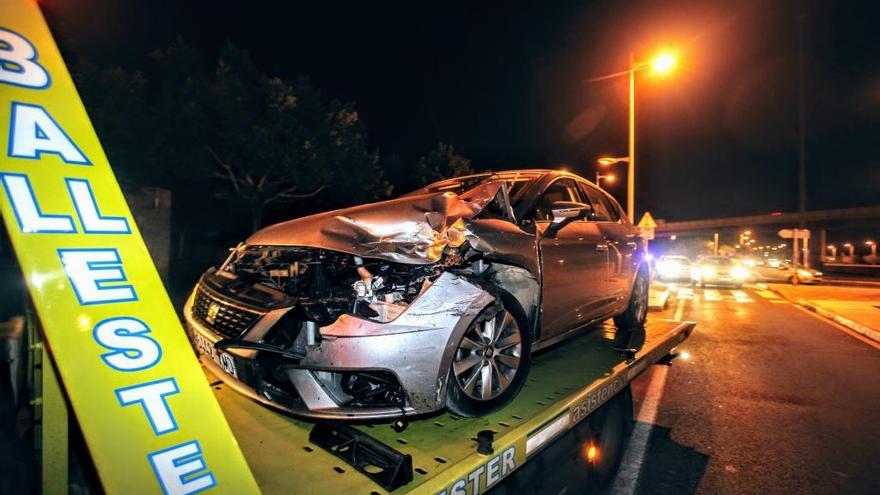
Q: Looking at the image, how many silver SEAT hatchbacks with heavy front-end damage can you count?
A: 1